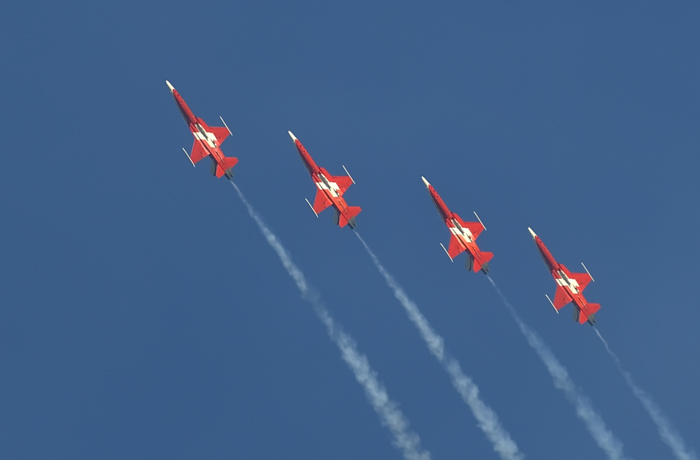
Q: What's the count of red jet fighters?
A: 4